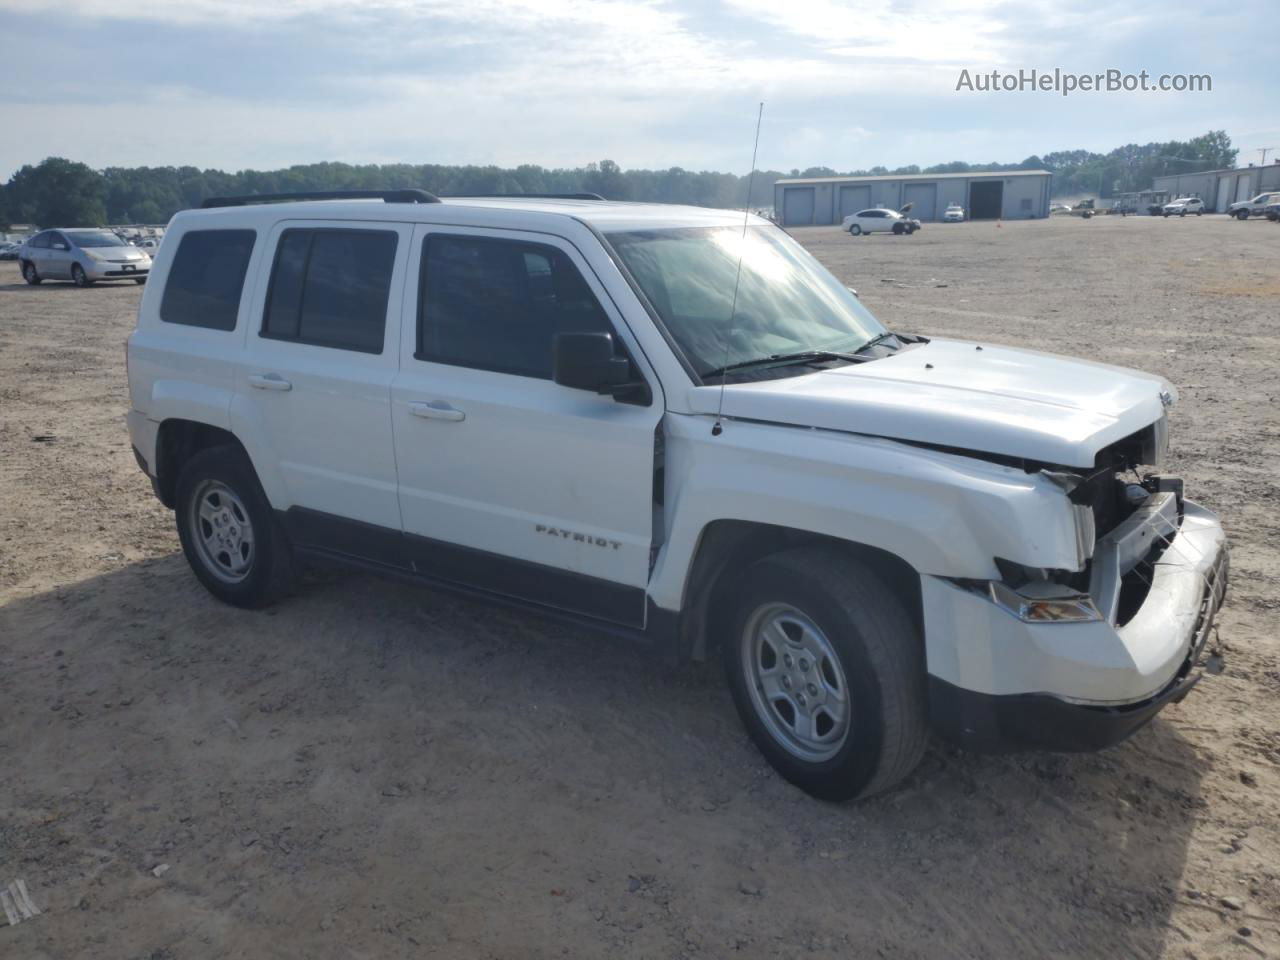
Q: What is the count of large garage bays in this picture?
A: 4